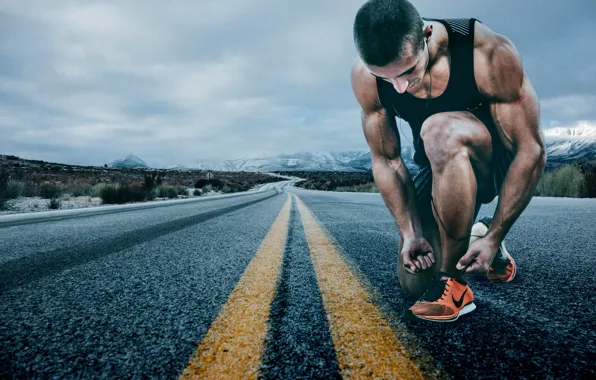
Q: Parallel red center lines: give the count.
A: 0